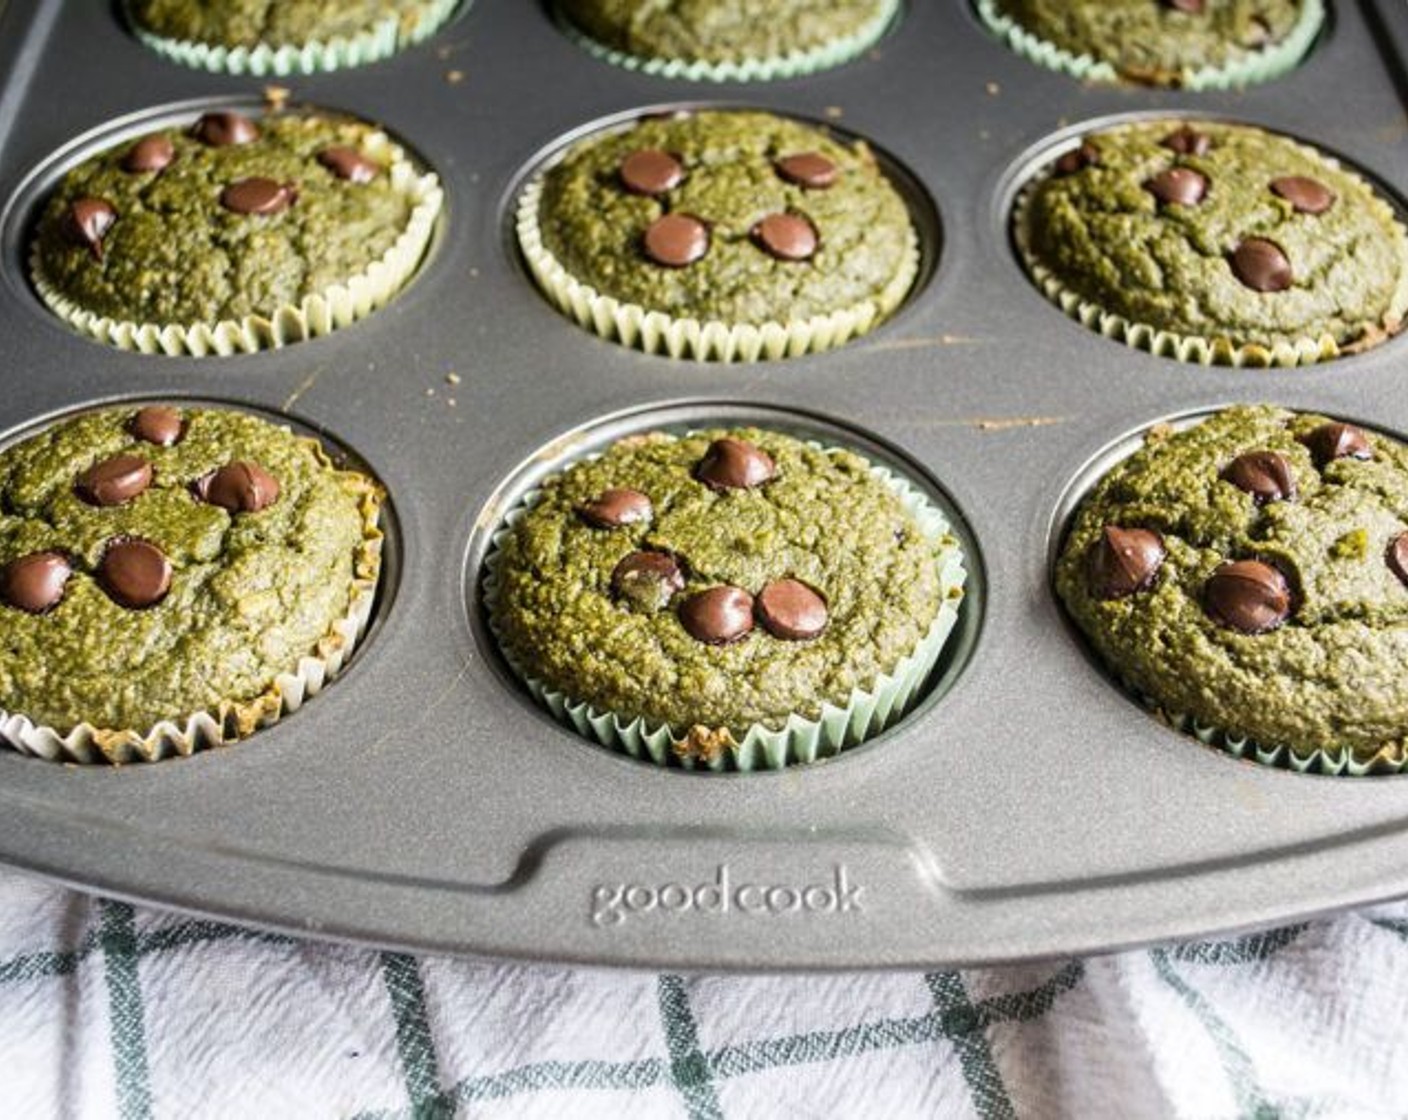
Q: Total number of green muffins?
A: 9